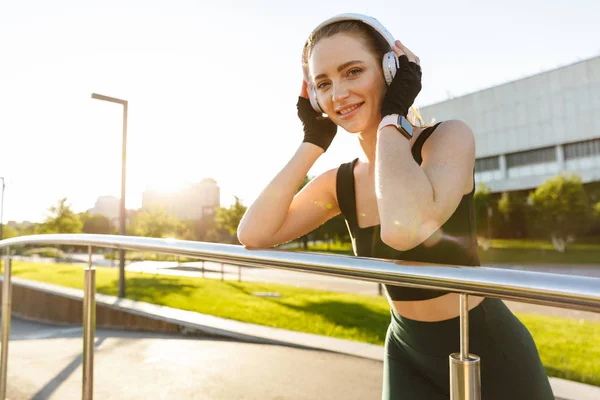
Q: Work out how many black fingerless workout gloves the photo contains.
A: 2